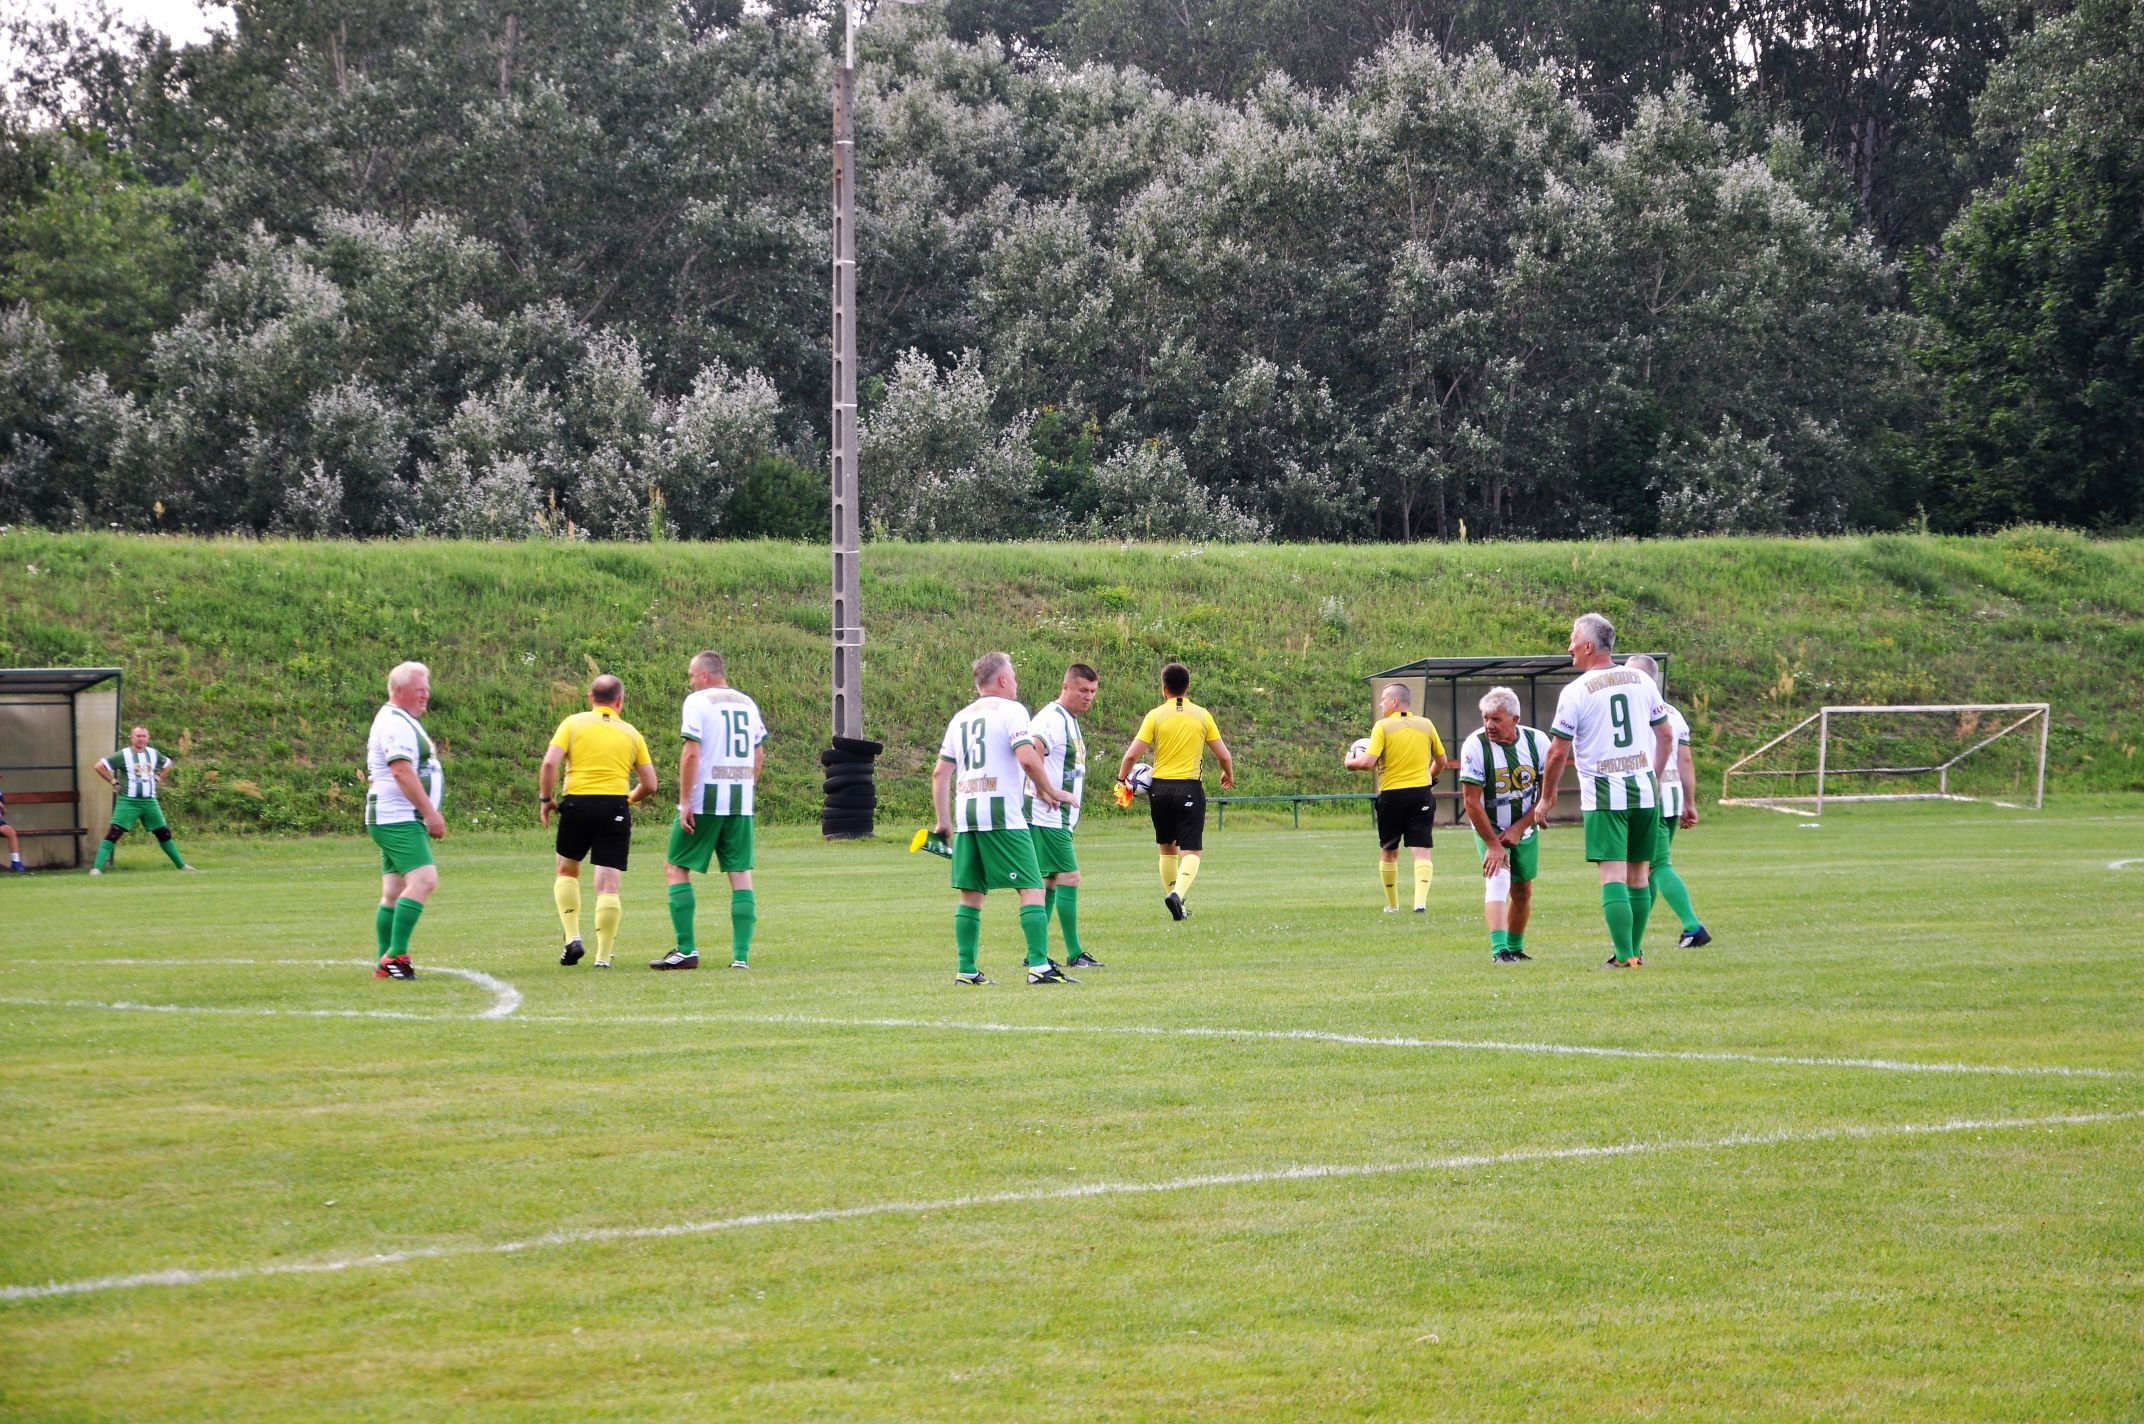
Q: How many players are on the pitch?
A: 8